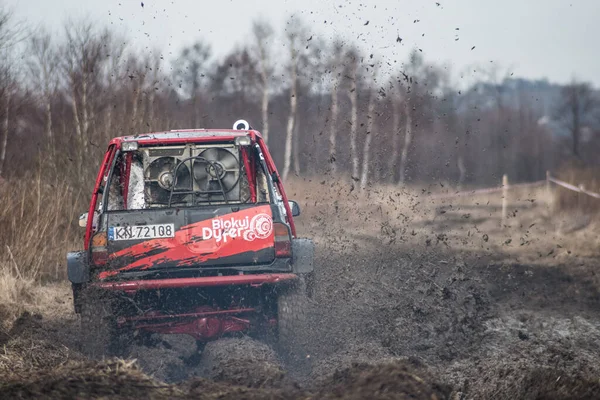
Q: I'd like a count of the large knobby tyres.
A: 2